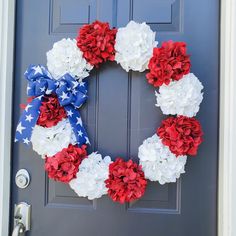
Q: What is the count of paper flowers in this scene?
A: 12